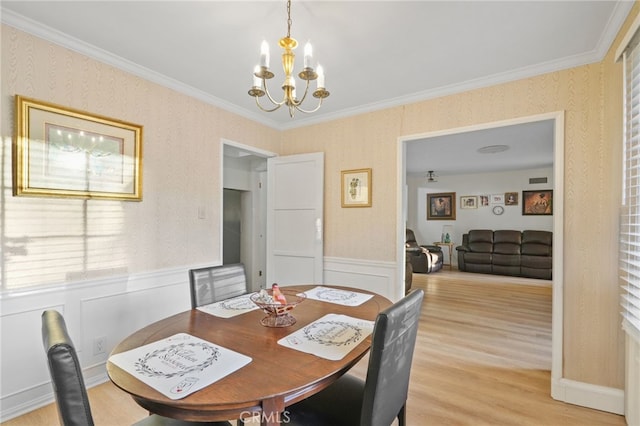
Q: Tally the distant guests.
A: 0